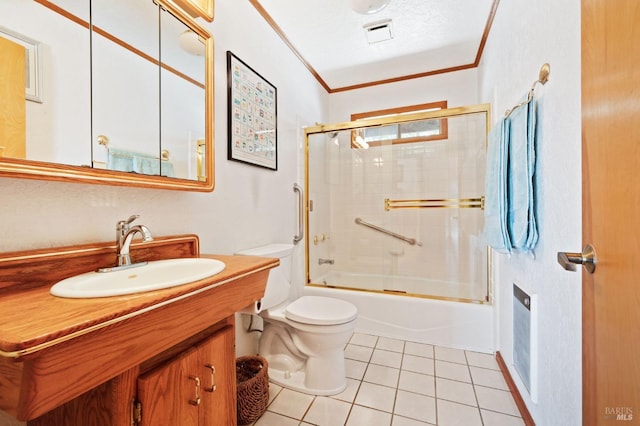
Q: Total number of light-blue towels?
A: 2